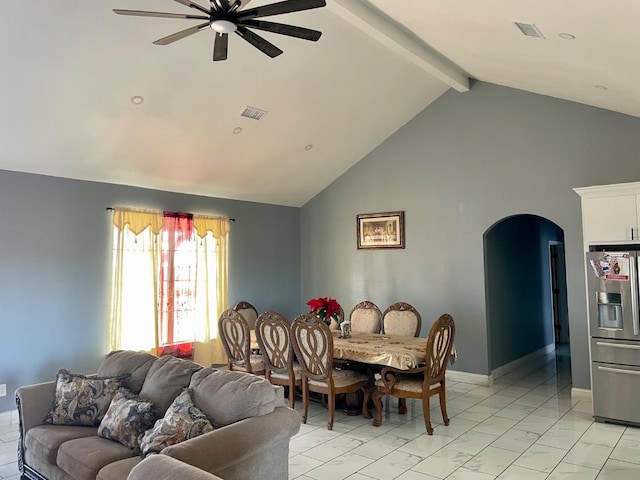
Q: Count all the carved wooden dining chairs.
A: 8